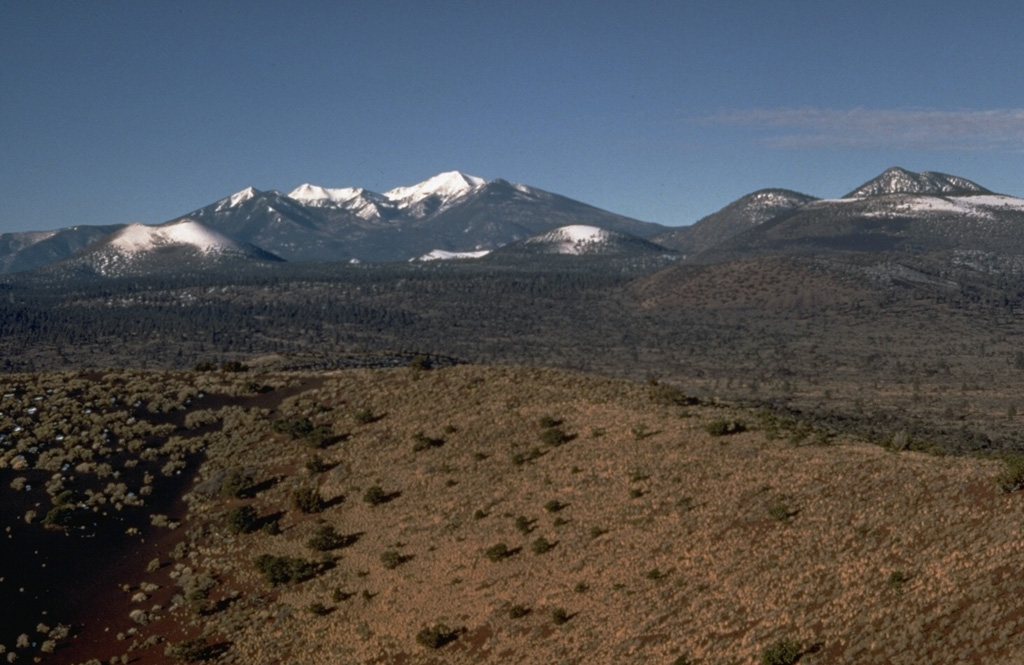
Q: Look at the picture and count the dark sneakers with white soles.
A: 0